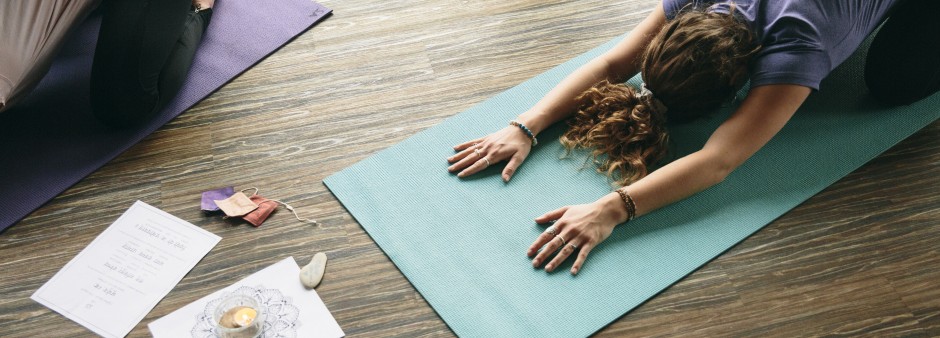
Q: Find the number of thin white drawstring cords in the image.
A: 1